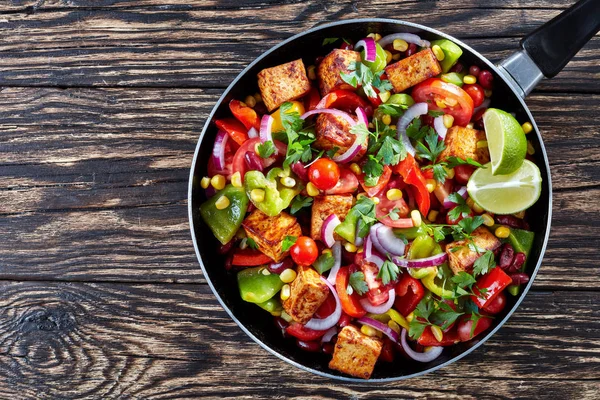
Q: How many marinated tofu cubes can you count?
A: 10